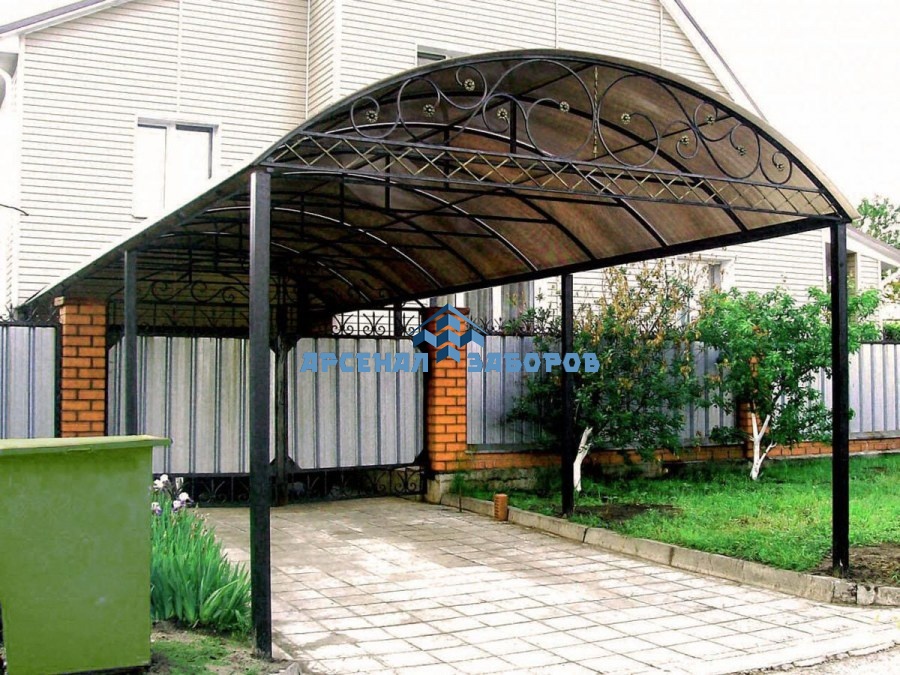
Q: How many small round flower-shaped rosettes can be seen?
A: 10